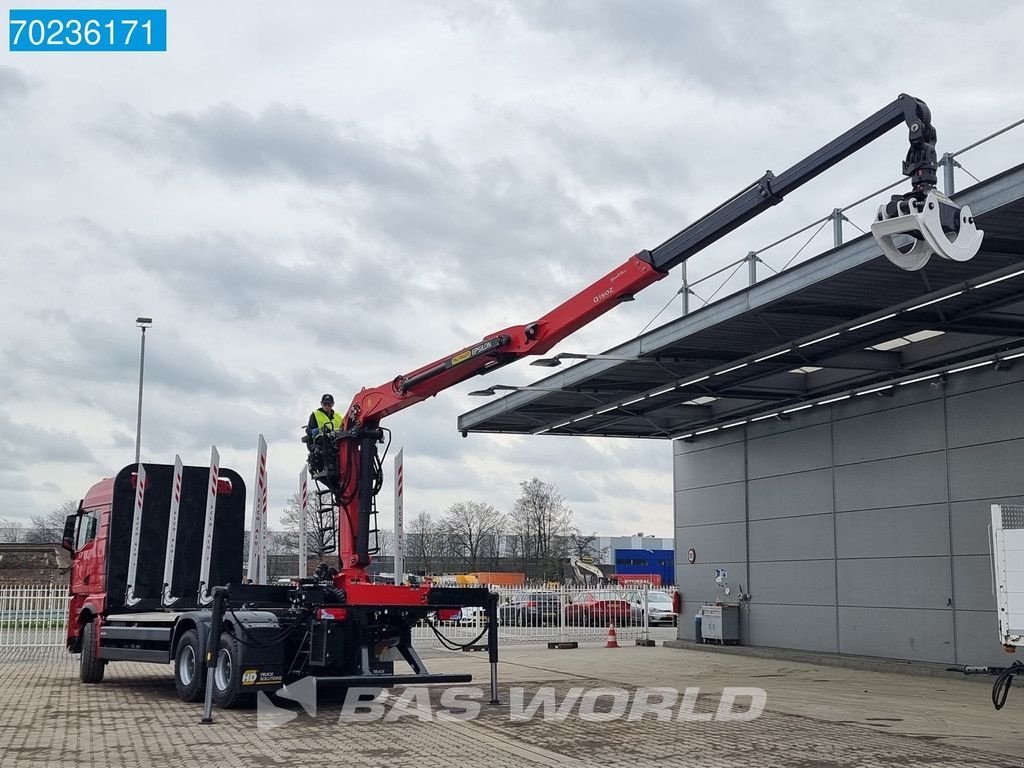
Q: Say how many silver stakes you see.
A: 7